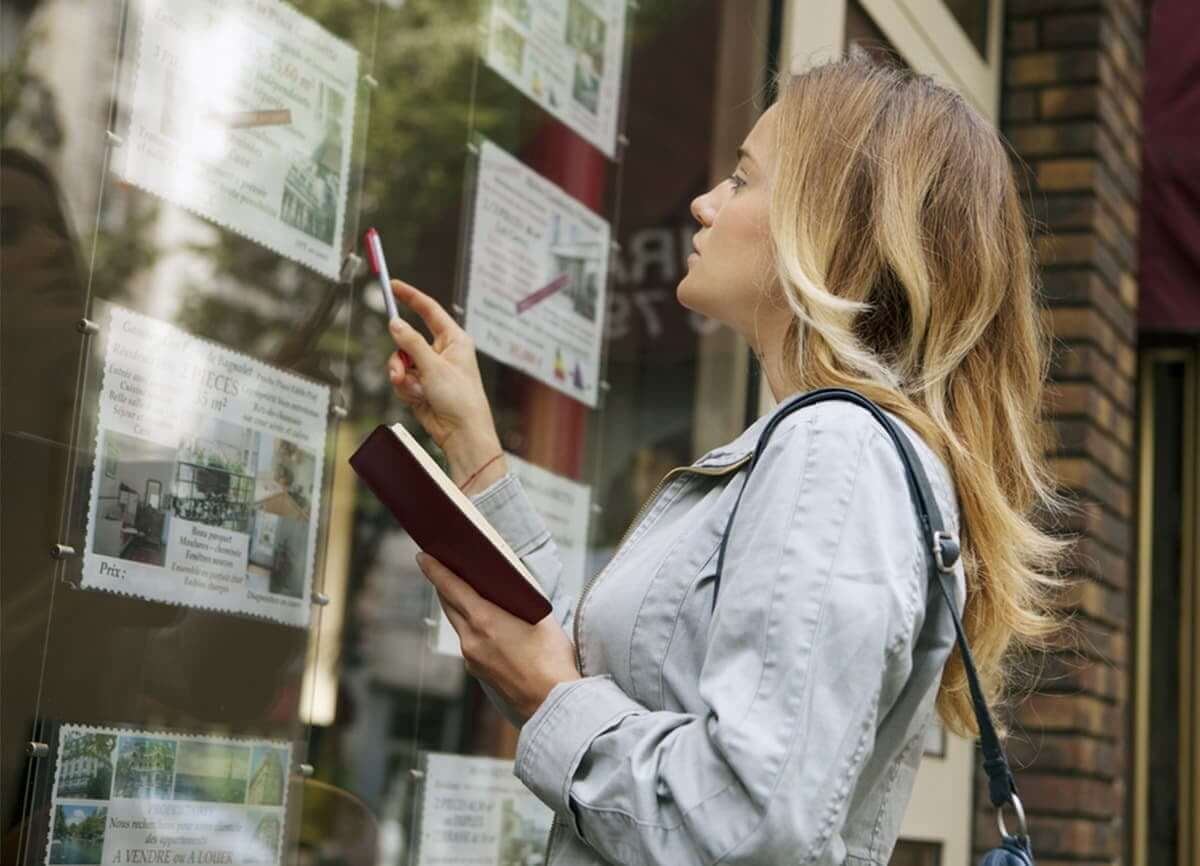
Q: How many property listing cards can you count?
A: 7